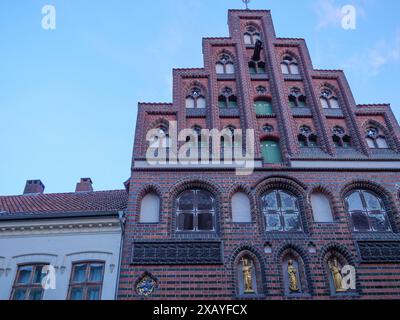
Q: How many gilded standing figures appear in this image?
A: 3